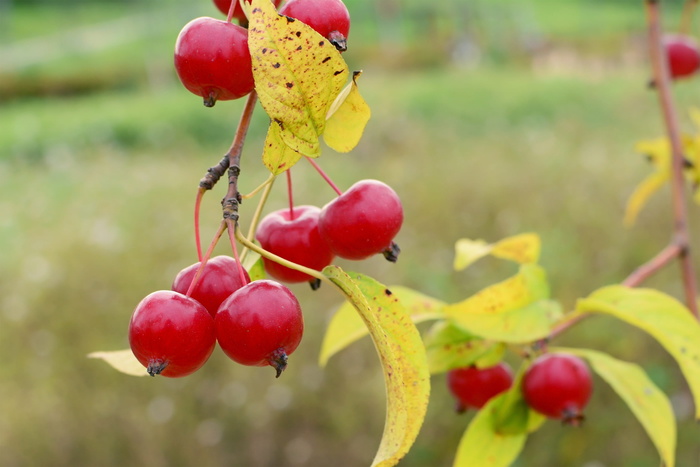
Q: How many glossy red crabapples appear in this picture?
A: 11